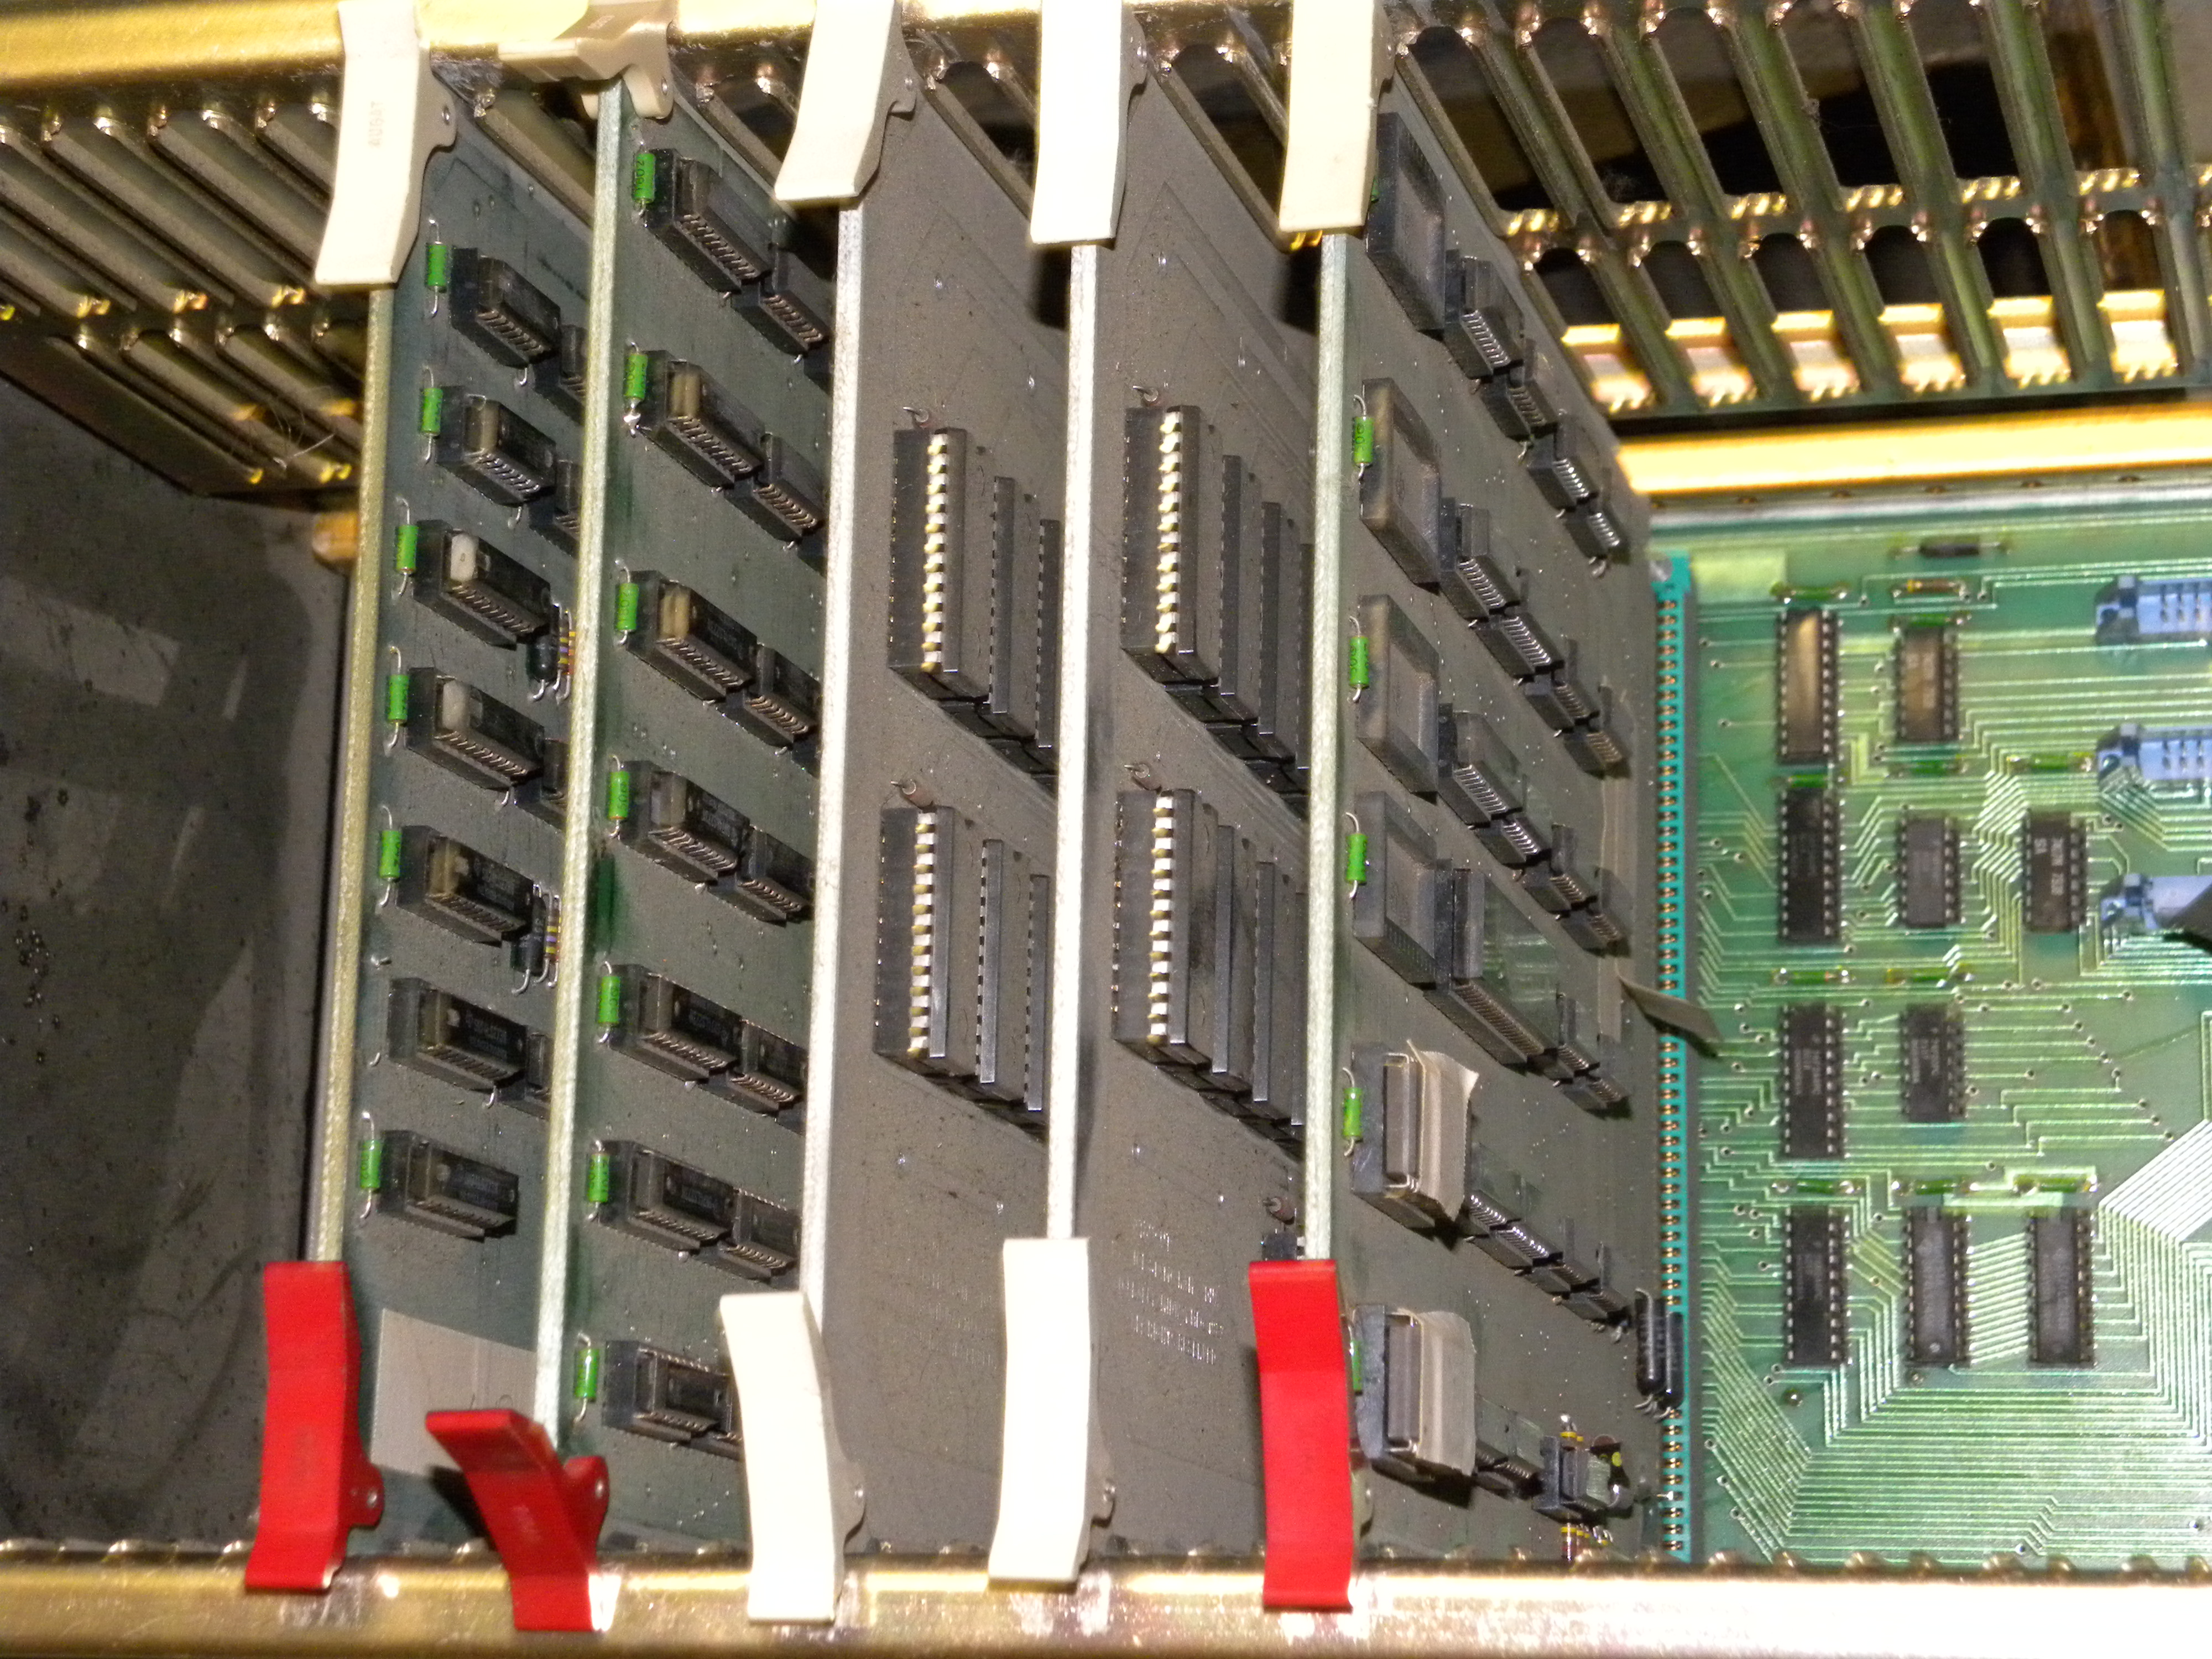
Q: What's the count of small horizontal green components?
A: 10